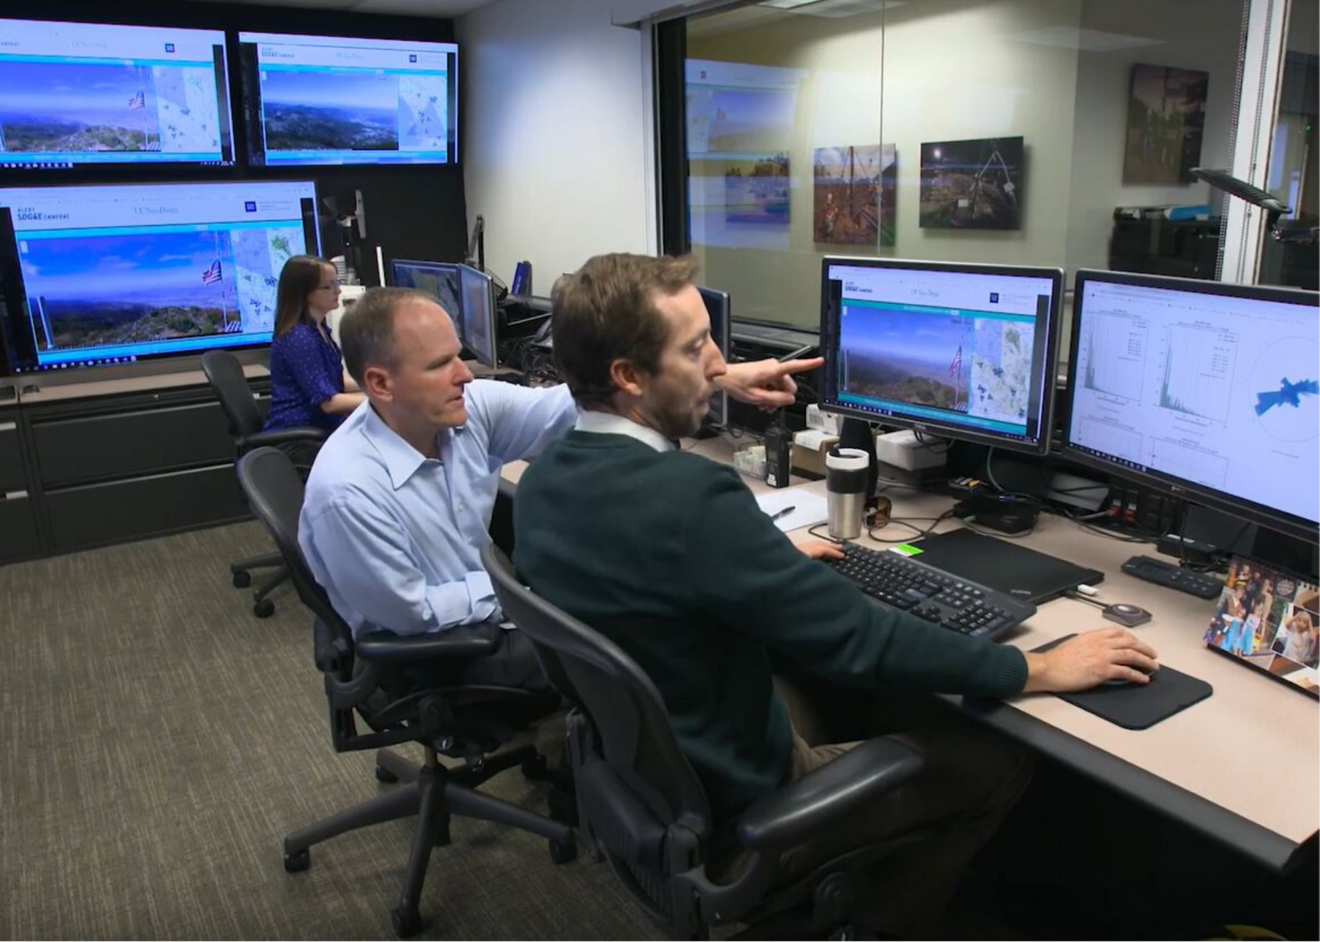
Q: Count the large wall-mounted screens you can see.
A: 3